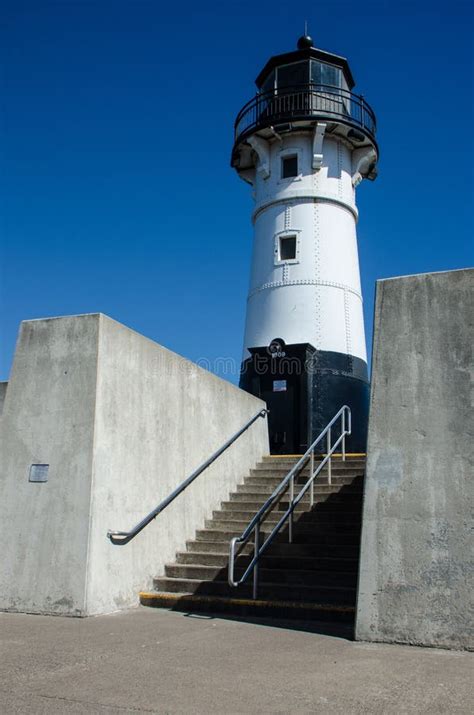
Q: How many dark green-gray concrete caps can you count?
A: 0